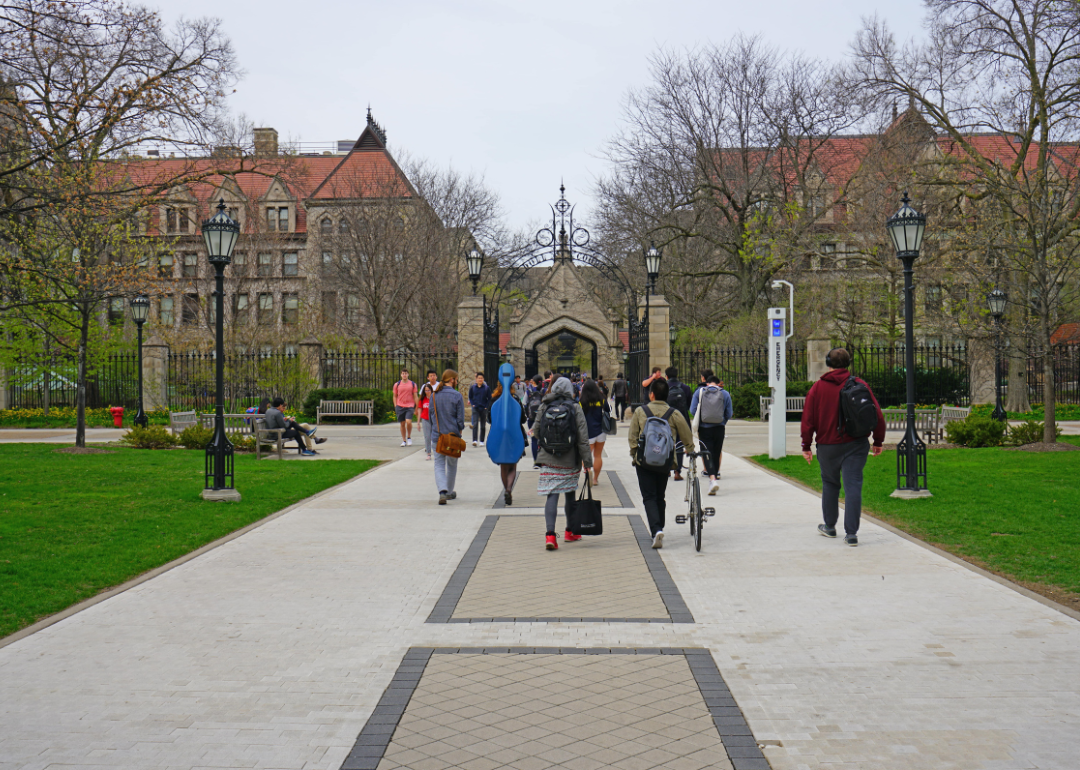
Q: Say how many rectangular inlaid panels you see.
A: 3